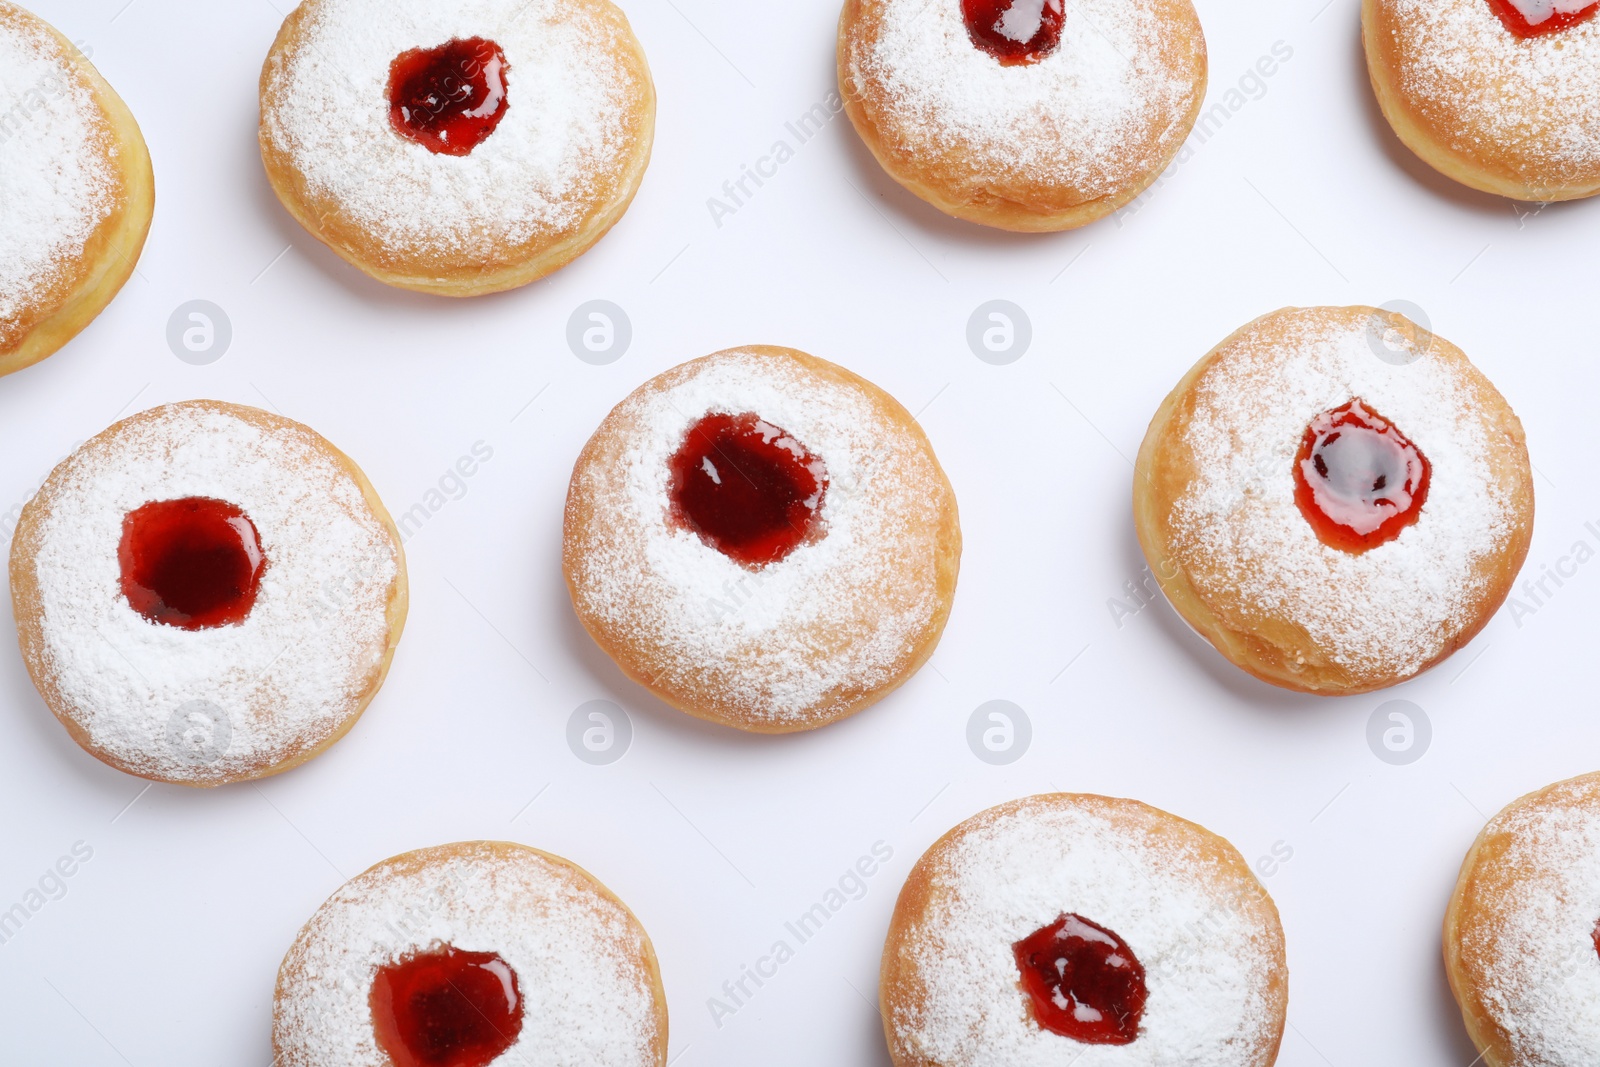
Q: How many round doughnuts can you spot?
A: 10